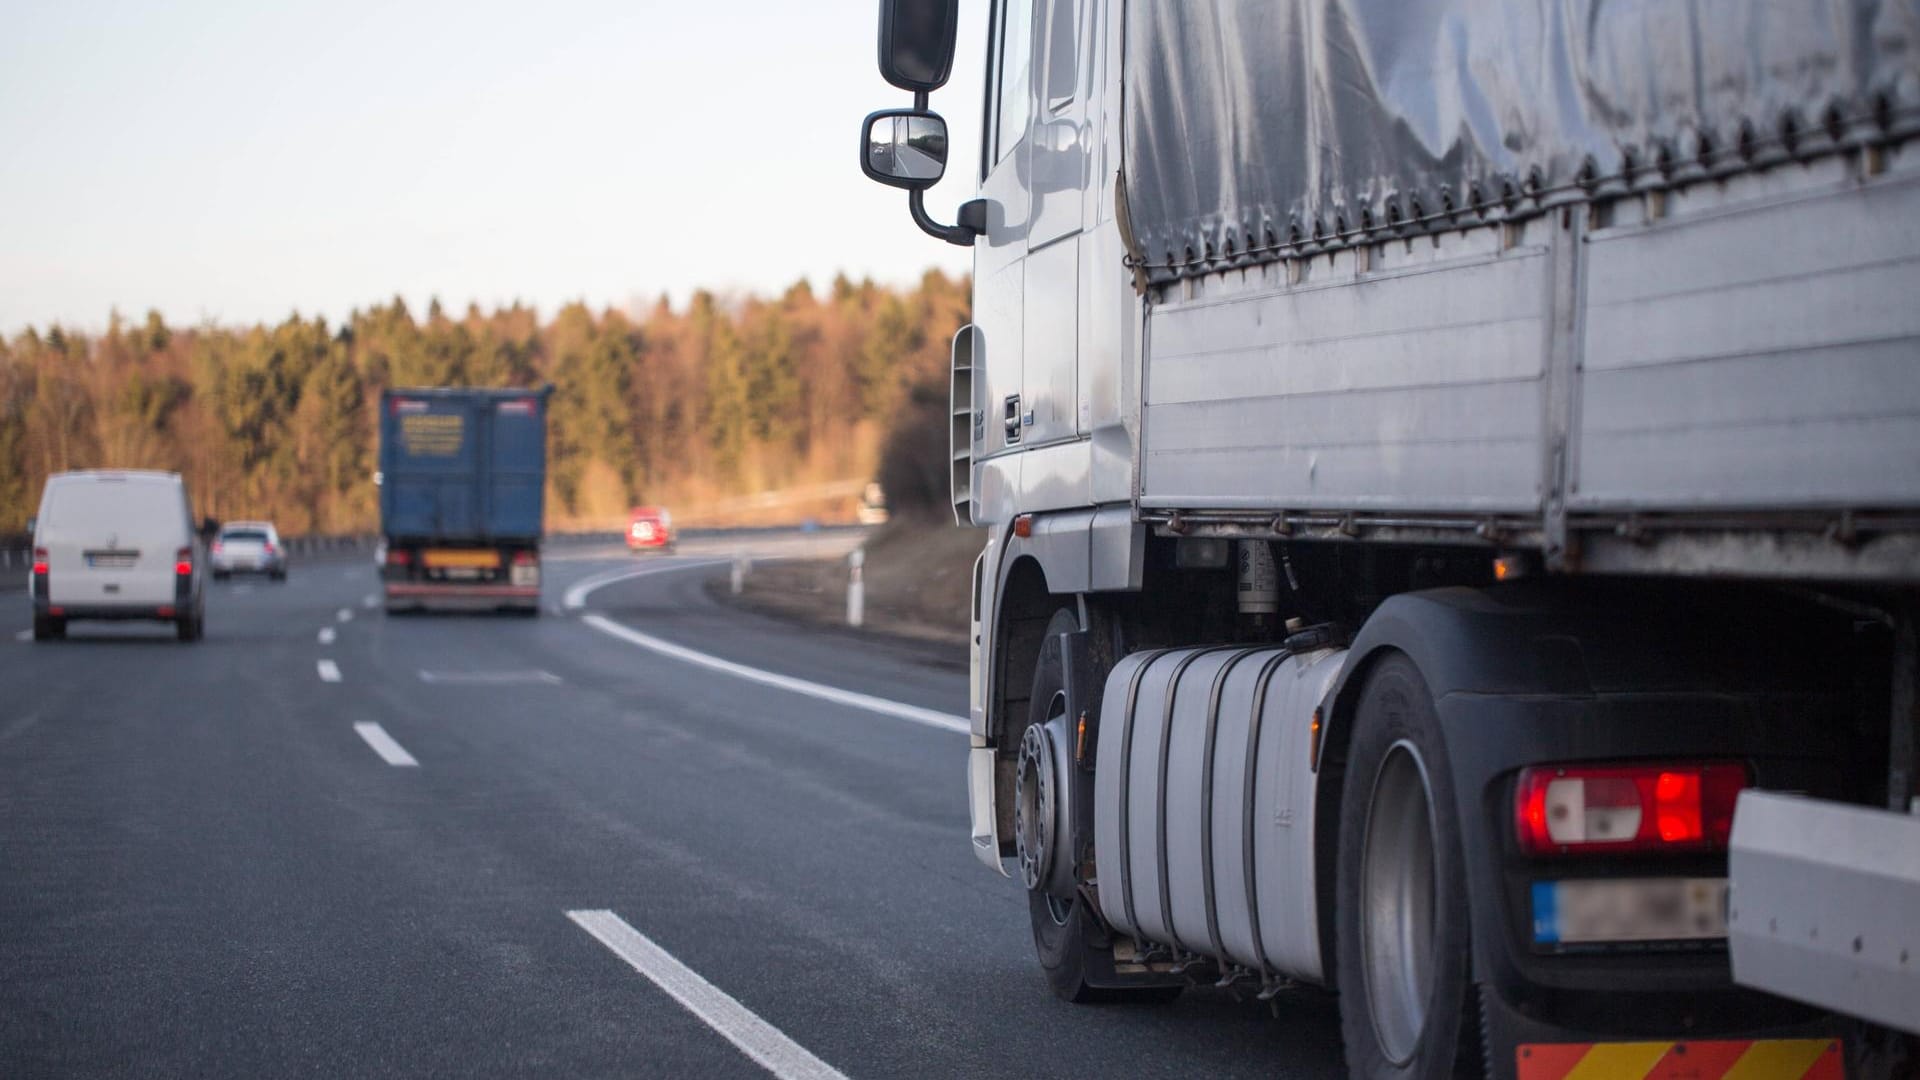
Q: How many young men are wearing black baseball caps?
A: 0